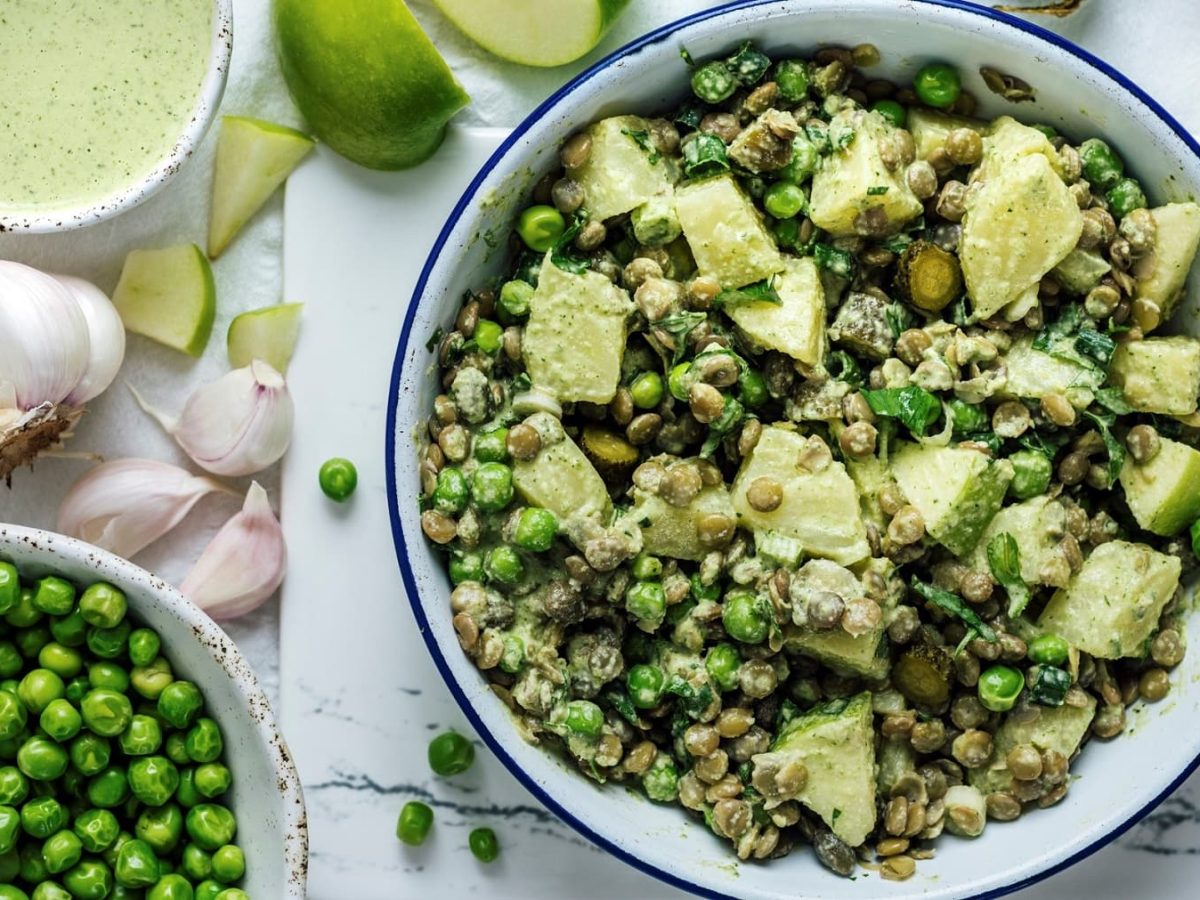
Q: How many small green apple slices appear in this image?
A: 3